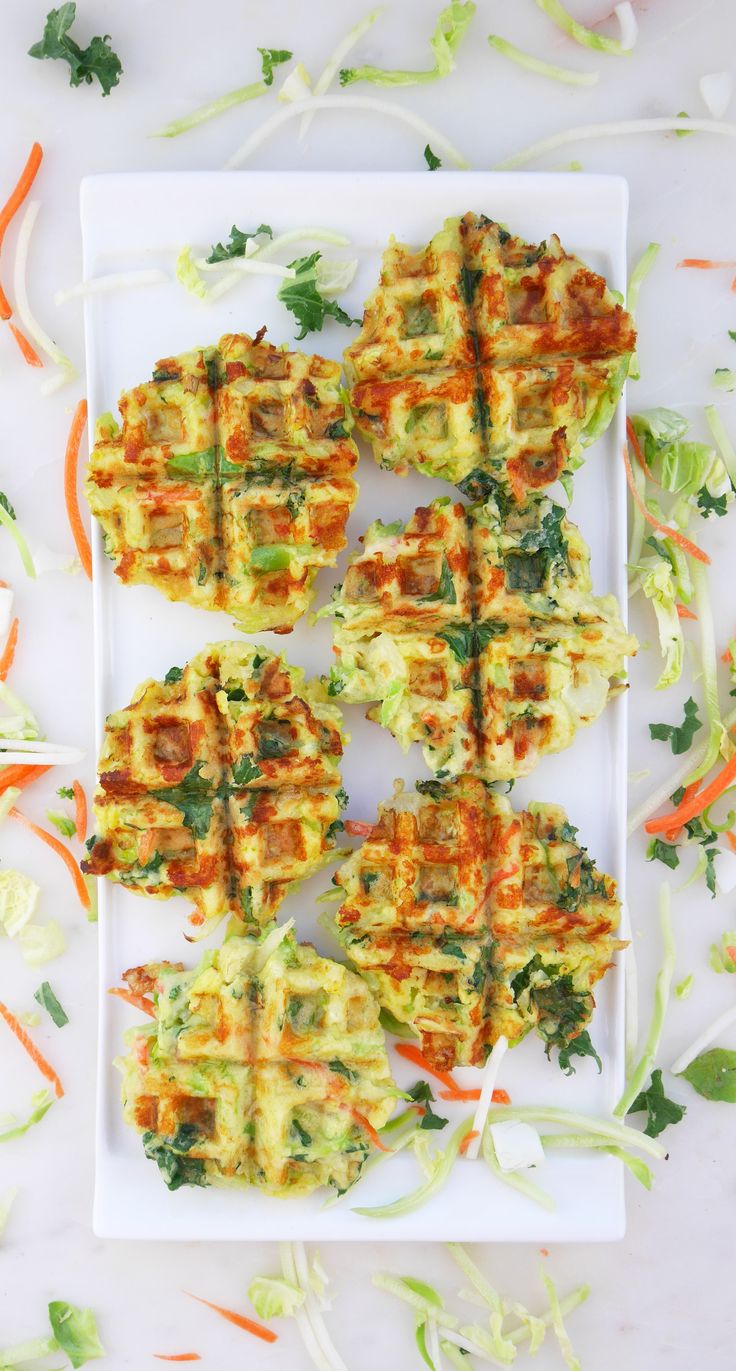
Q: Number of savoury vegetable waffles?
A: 6